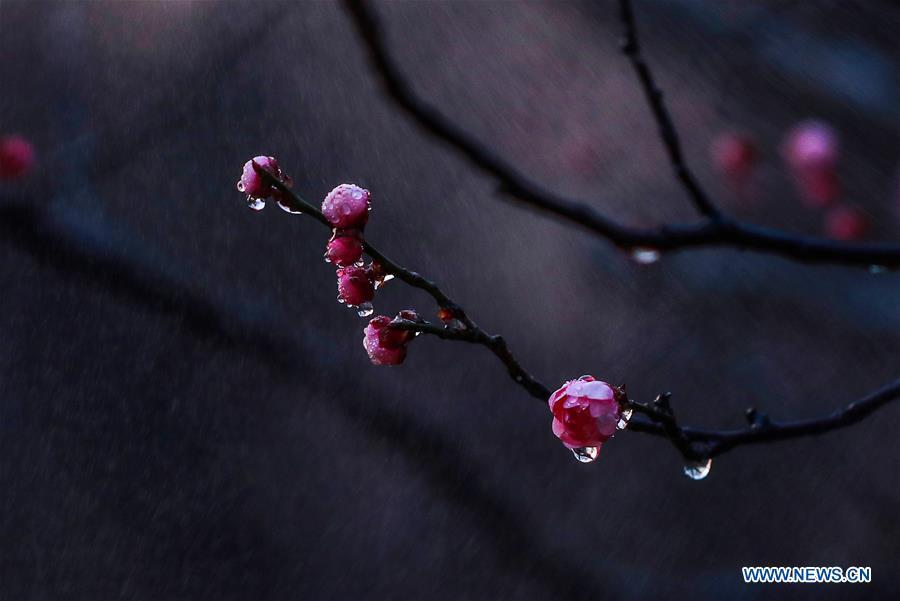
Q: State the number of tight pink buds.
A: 5